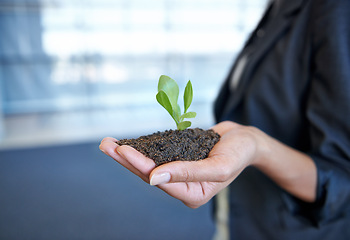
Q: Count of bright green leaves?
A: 5